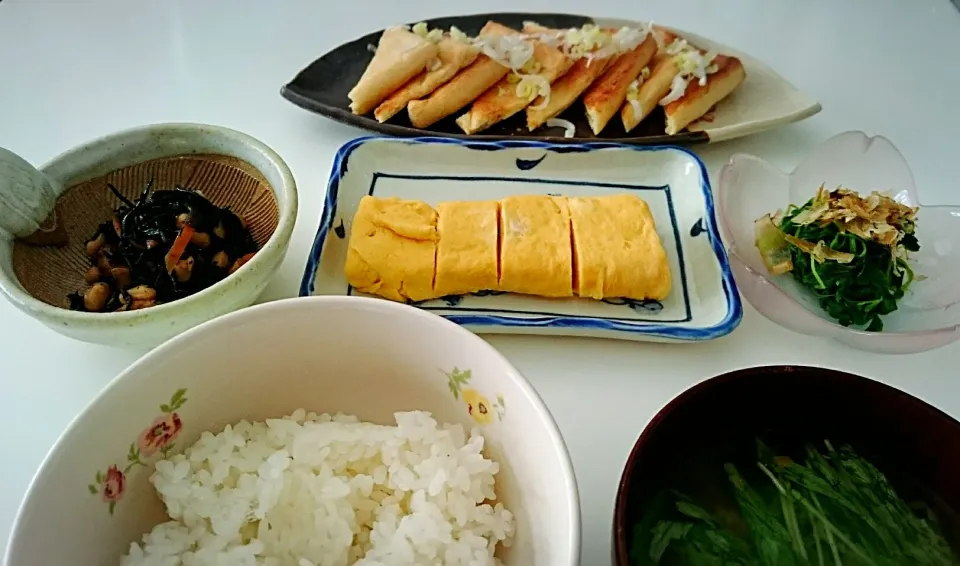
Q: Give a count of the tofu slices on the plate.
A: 8